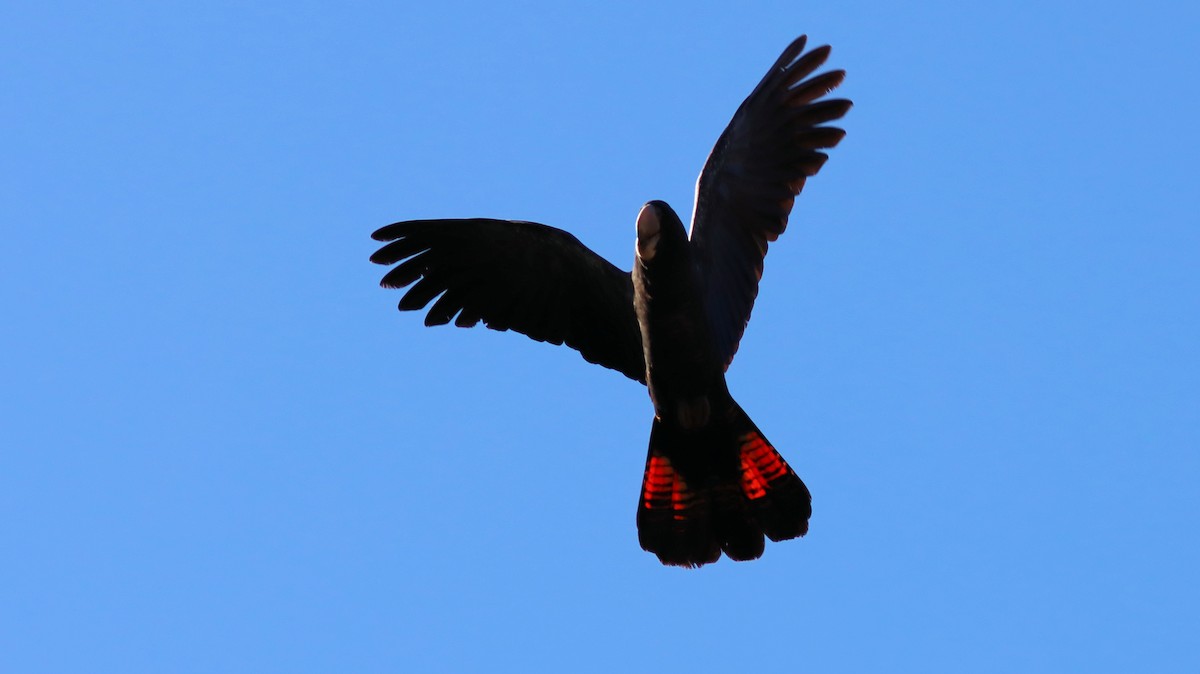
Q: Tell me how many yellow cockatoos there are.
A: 0